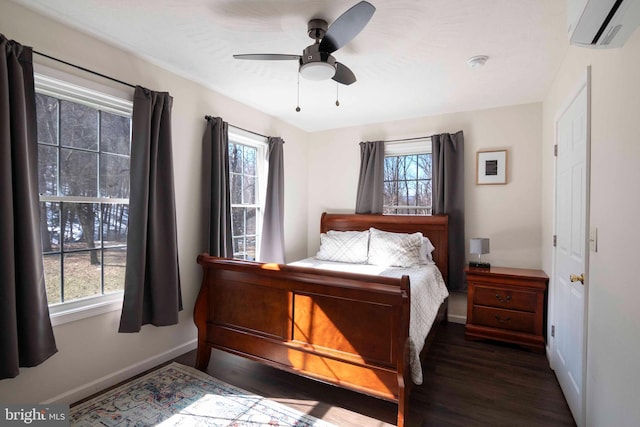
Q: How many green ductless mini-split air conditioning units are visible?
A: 0